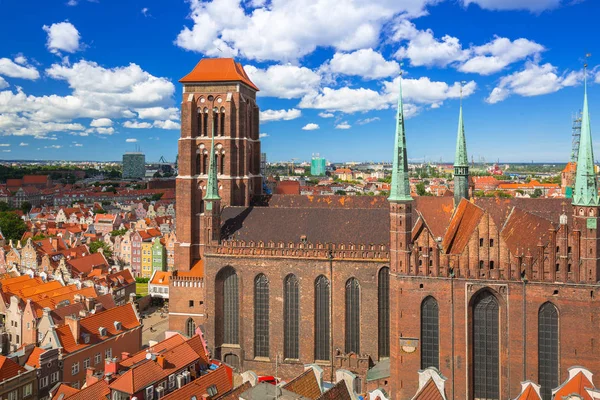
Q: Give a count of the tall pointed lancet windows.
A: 9